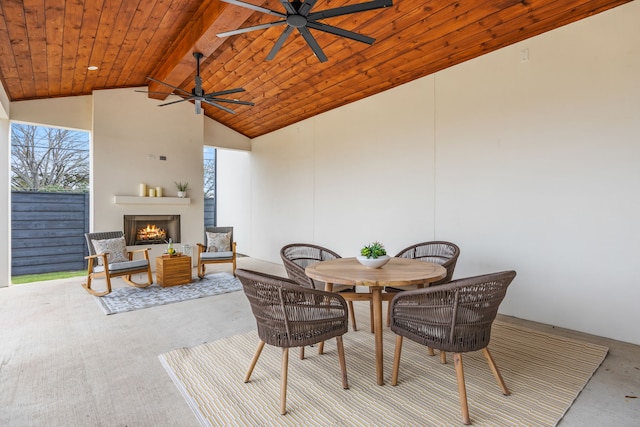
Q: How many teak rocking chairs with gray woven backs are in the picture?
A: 2